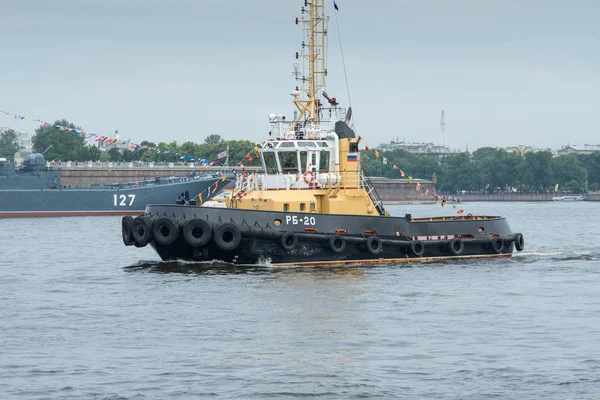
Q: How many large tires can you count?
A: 5